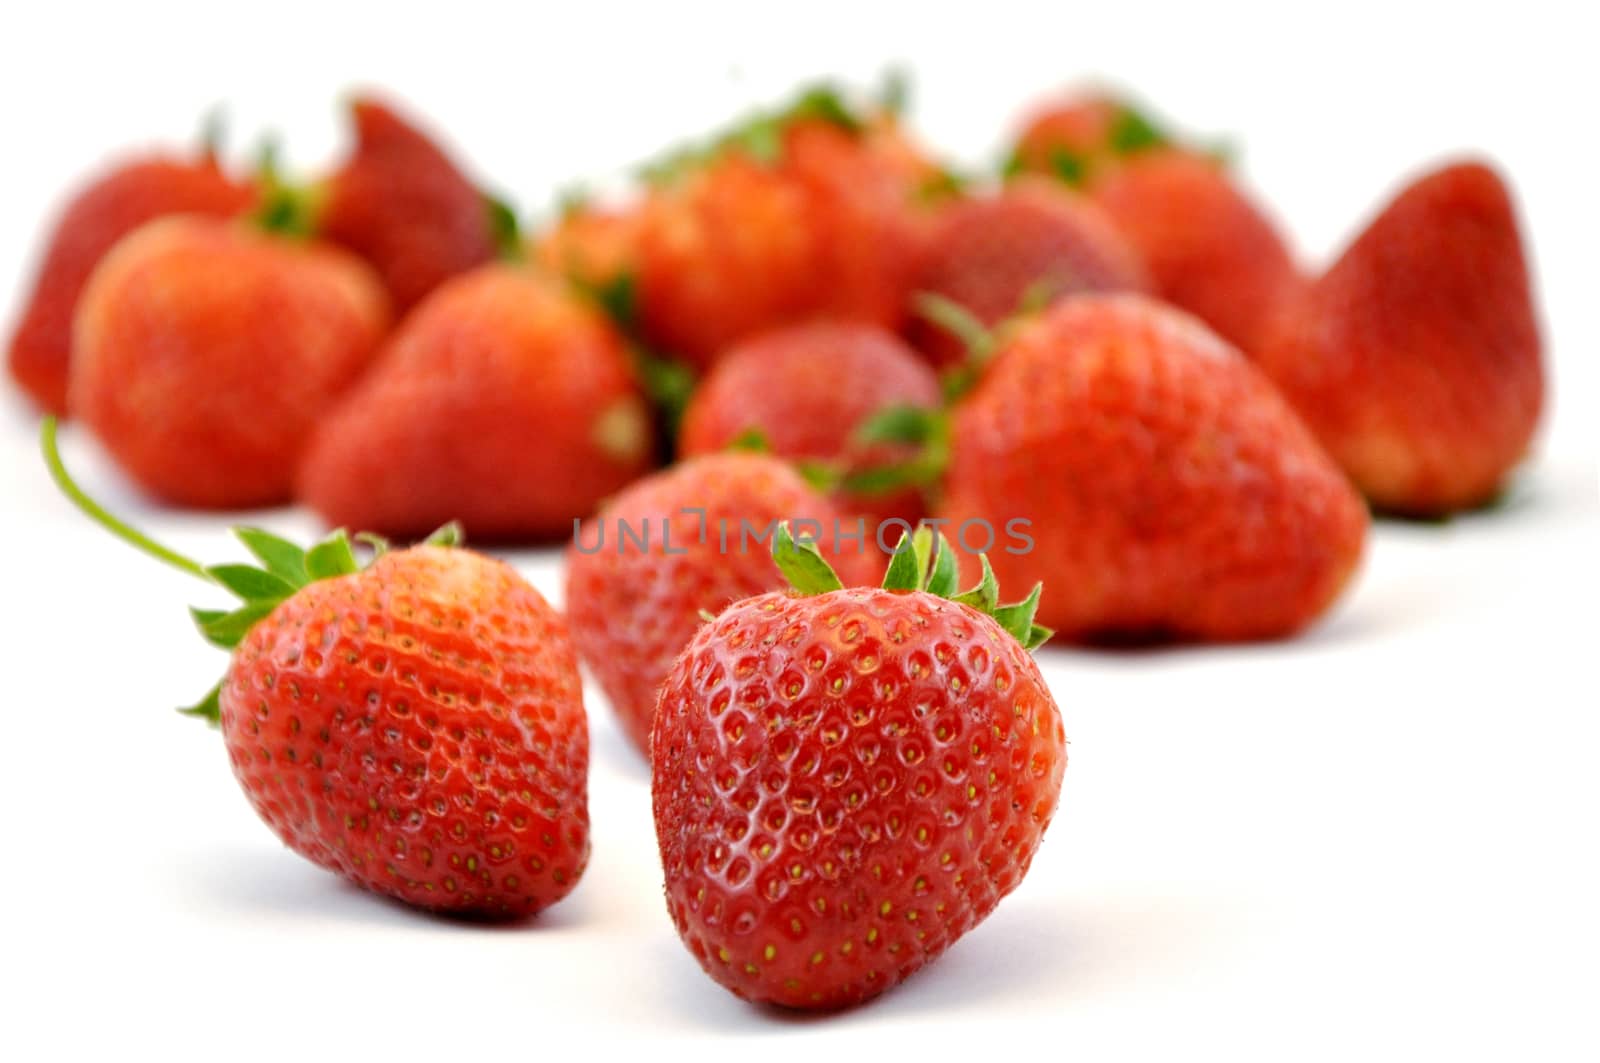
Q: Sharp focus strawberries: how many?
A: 2